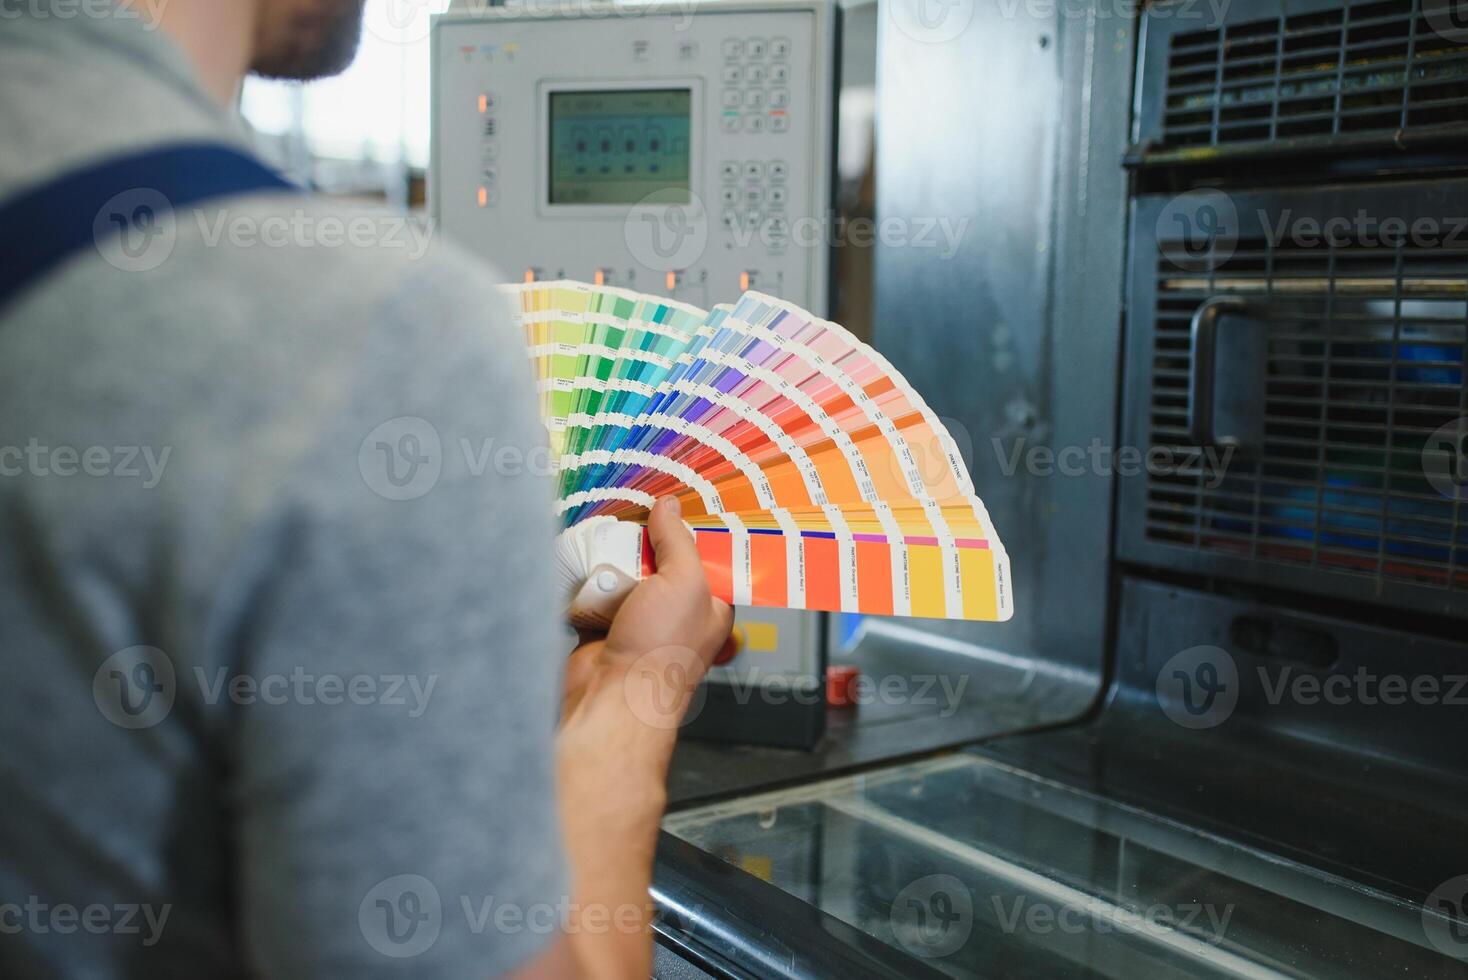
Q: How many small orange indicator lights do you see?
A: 6